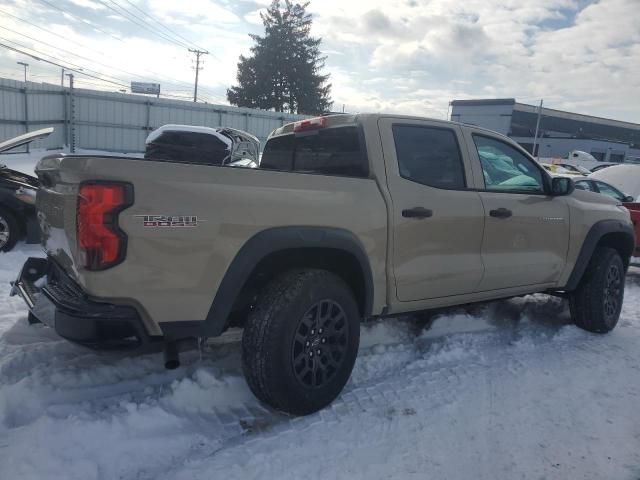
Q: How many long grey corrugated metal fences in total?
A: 1